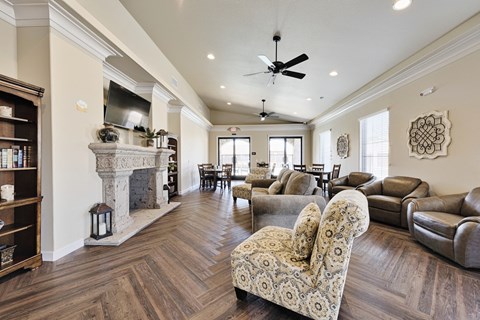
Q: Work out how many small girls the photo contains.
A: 0